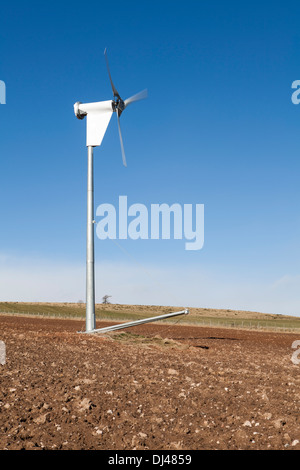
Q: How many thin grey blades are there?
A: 3